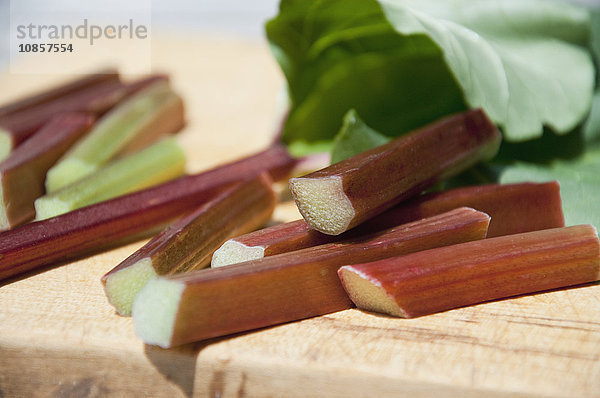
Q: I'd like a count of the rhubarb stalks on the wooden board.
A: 11